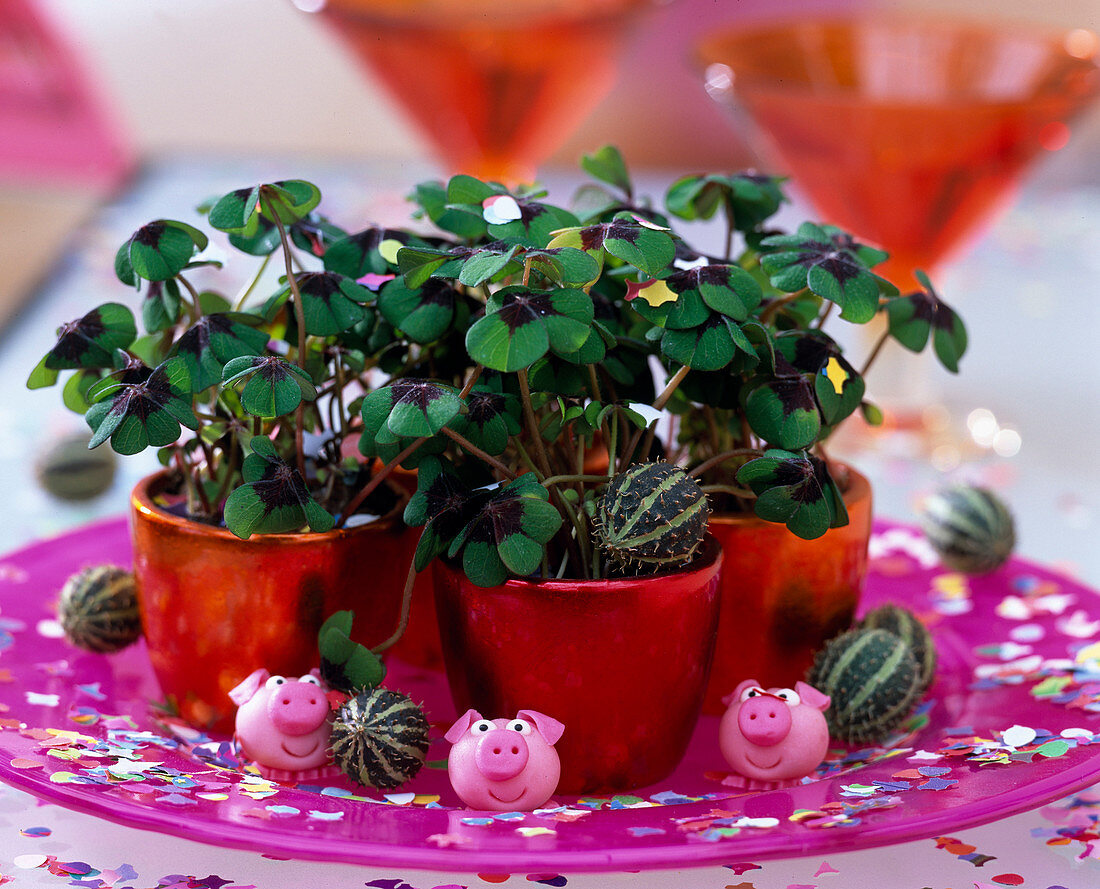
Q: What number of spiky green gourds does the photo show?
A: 7